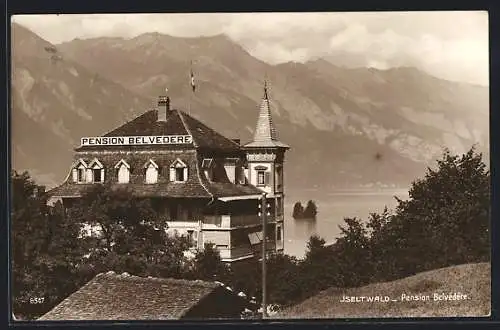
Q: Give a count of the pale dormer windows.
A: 5